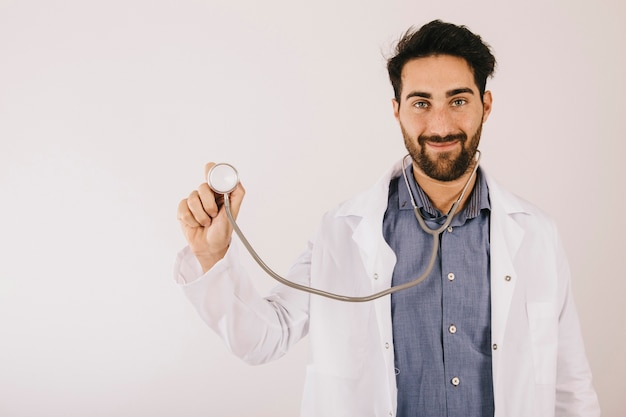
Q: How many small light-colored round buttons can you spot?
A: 4